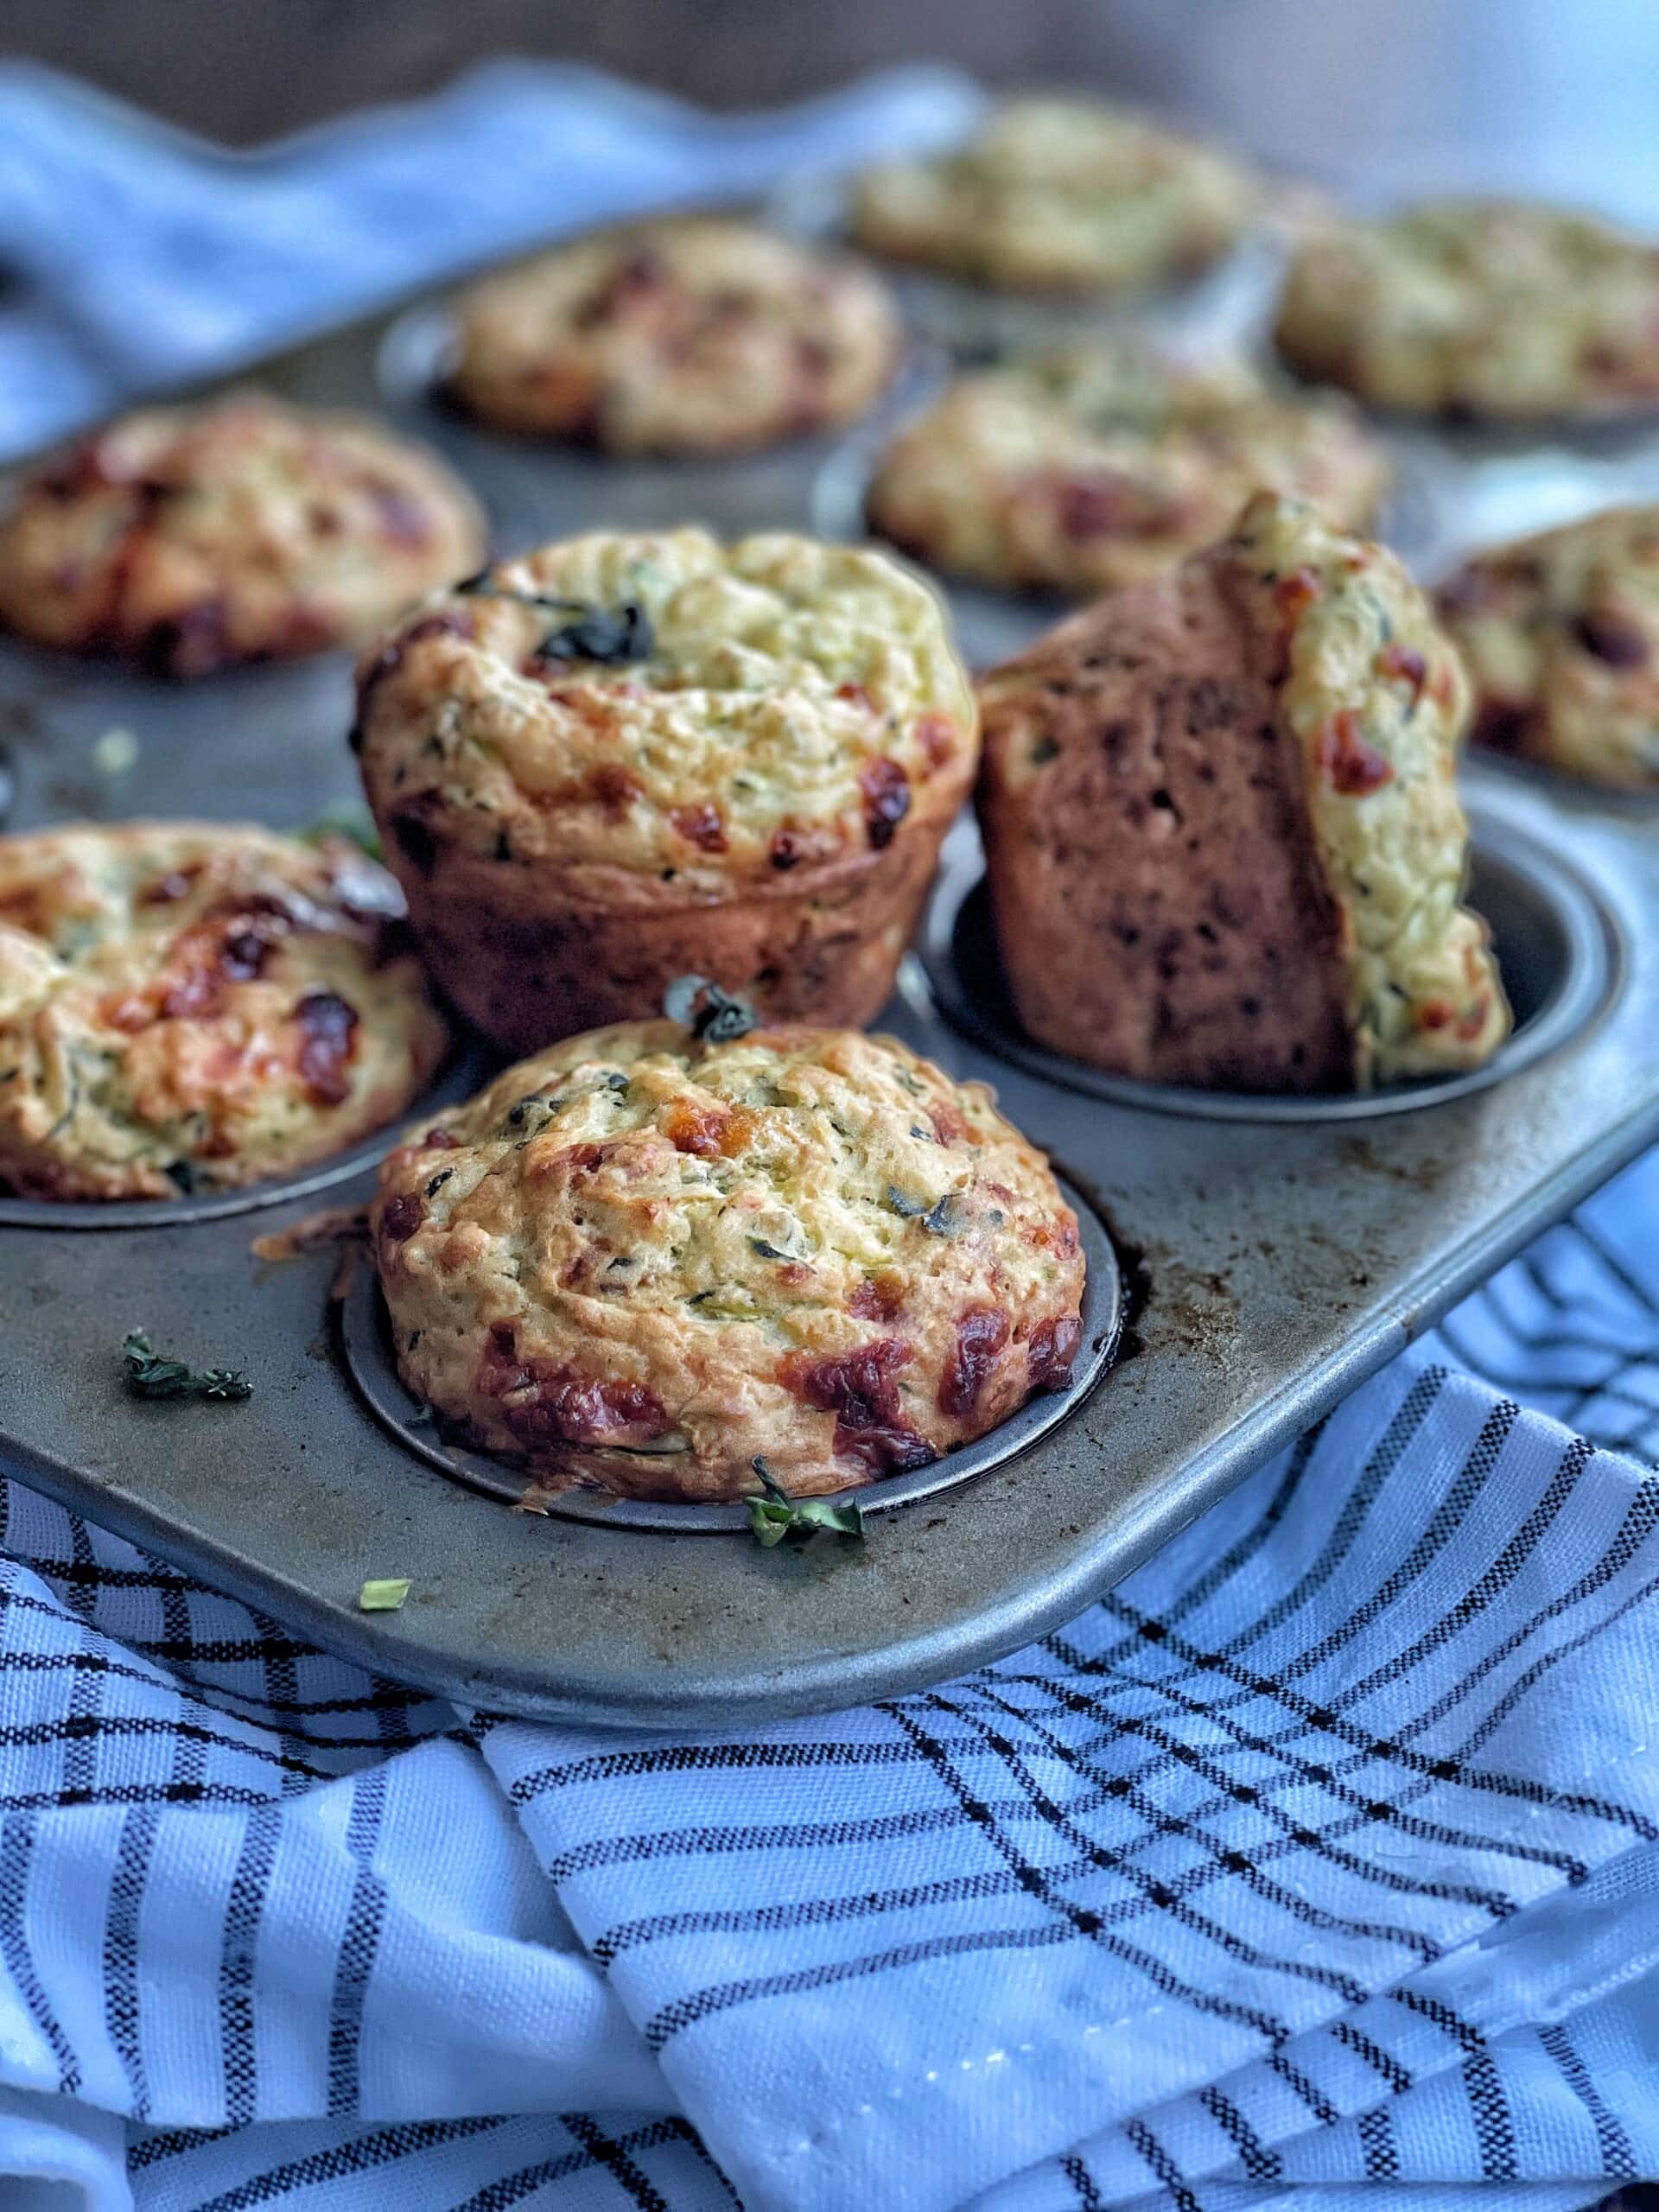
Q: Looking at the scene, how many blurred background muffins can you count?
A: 6